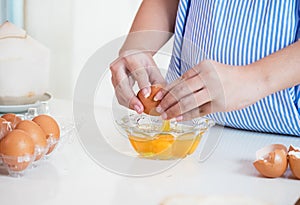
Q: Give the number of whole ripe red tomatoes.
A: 0